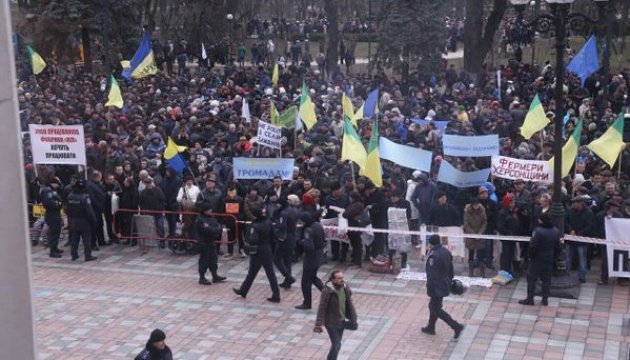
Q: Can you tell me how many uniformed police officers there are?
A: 9